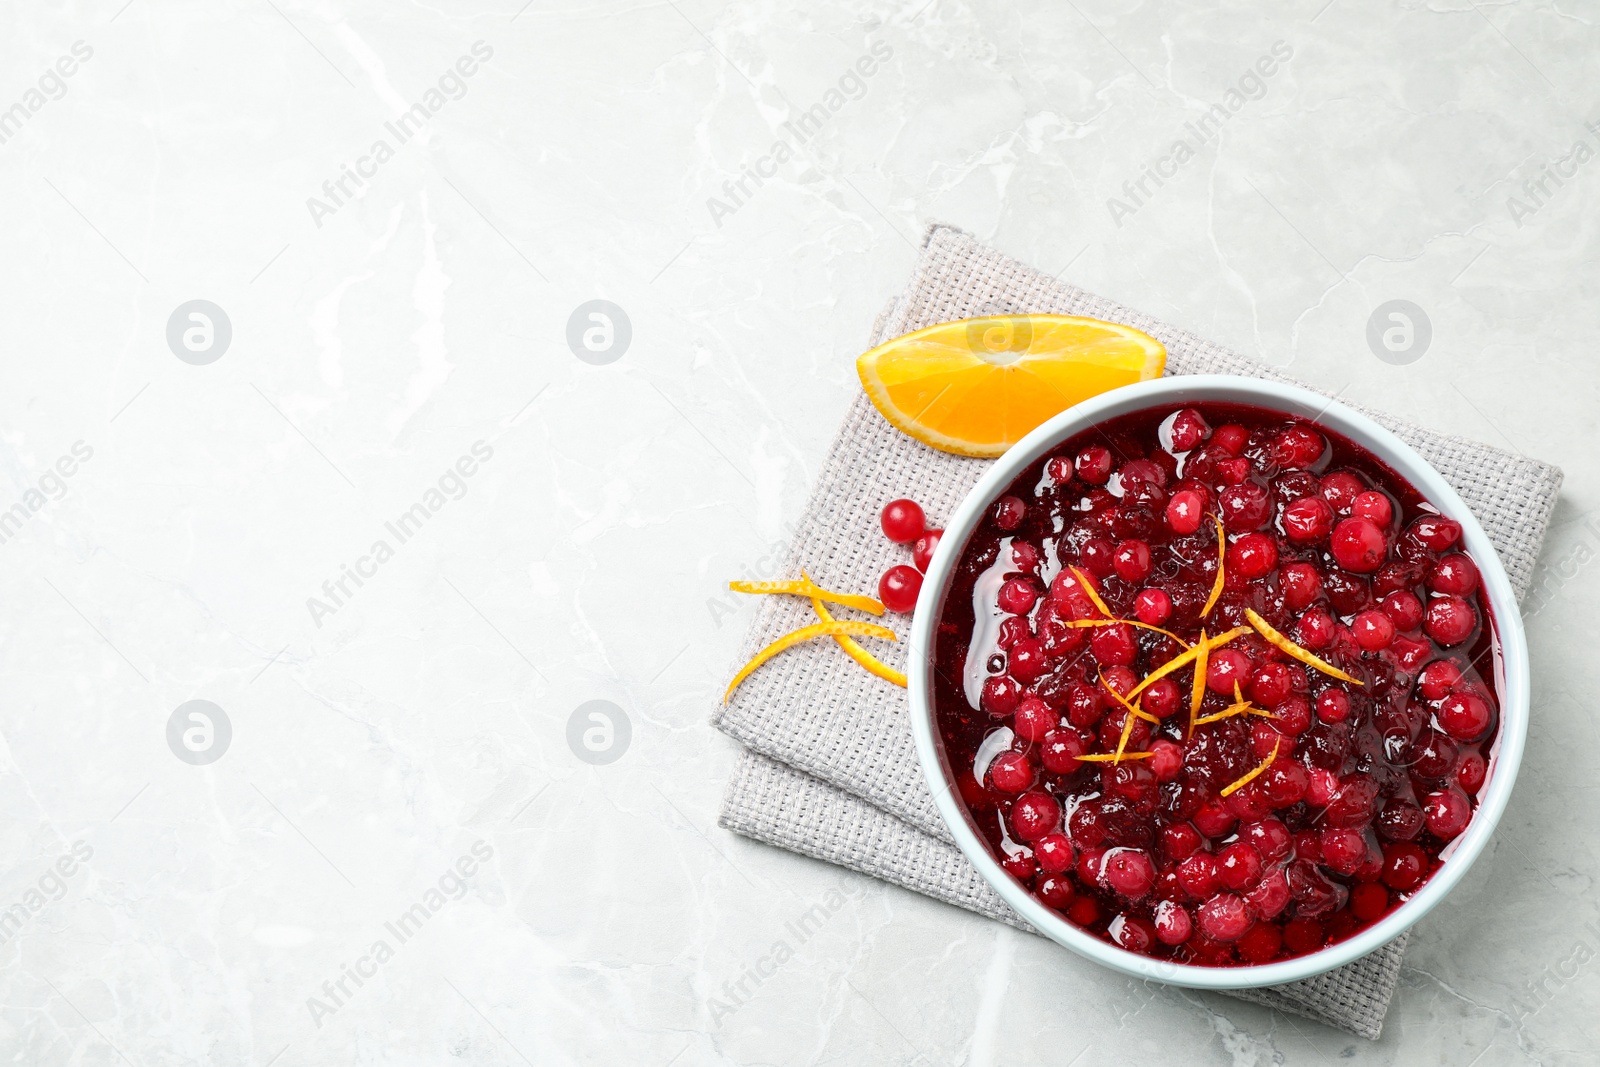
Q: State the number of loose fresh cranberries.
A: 3